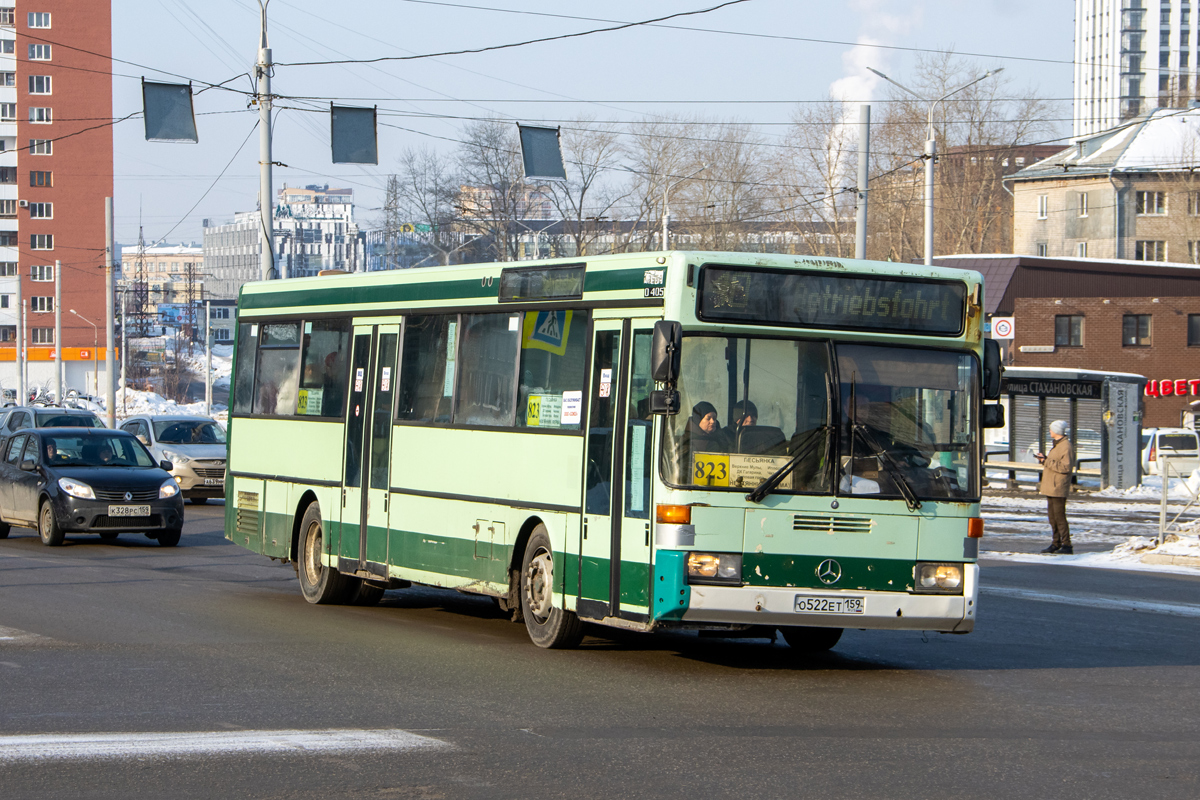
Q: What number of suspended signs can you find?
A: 3